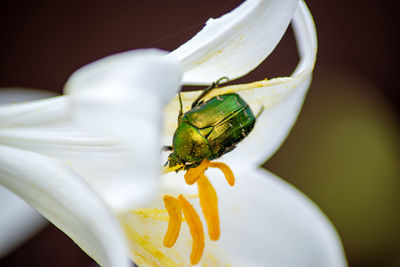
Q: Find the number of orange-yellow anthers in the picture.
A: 5